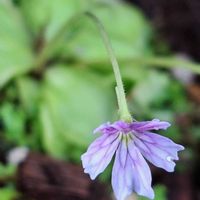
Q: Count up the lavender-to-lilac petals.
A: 5